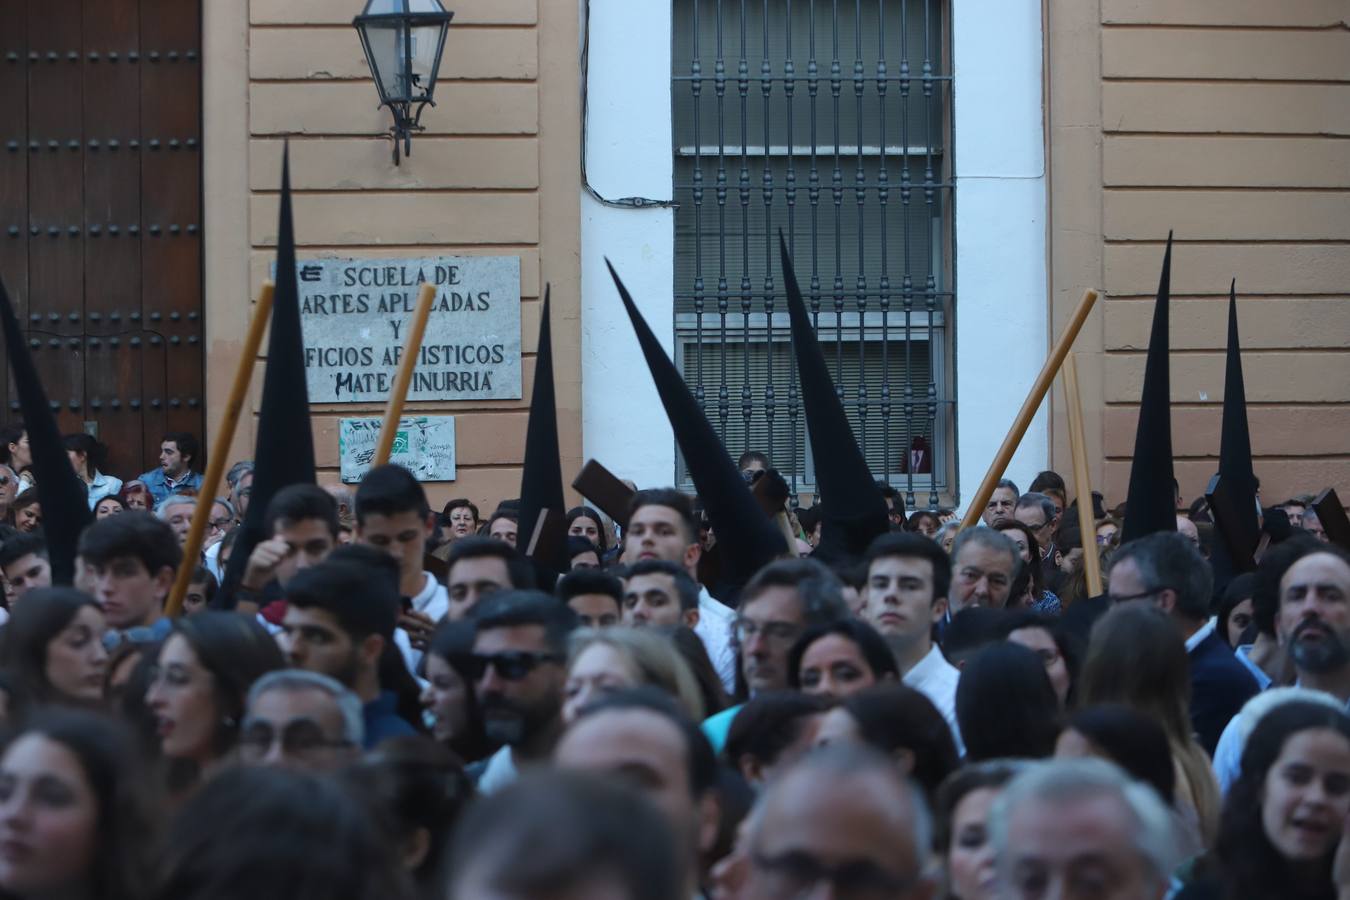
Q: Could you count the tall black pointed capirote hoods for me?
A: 7